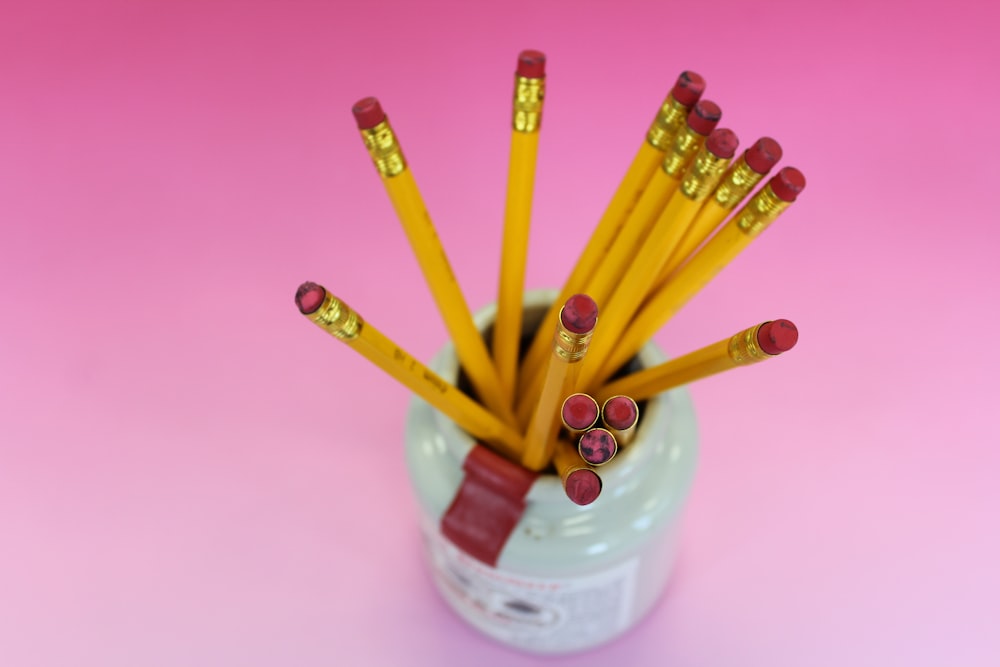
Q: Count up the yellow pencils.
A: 14